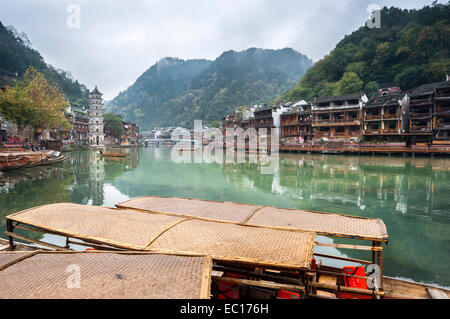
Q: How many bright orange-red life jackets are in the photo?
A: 3